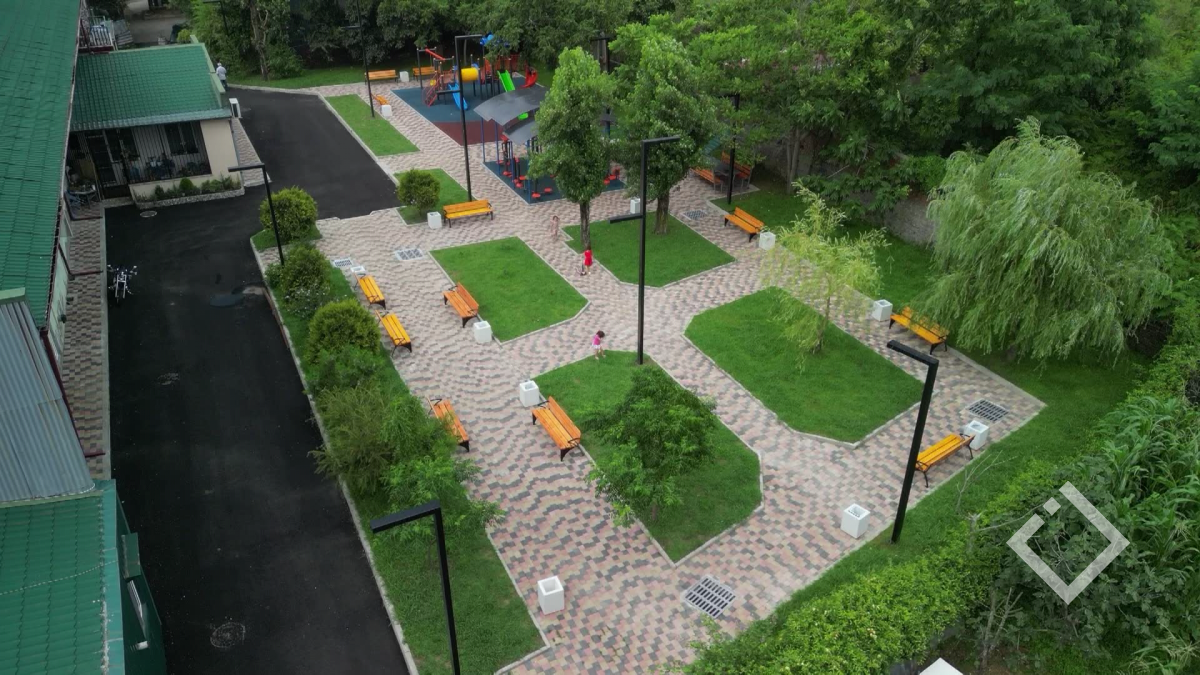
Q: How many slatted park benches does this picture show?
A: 14